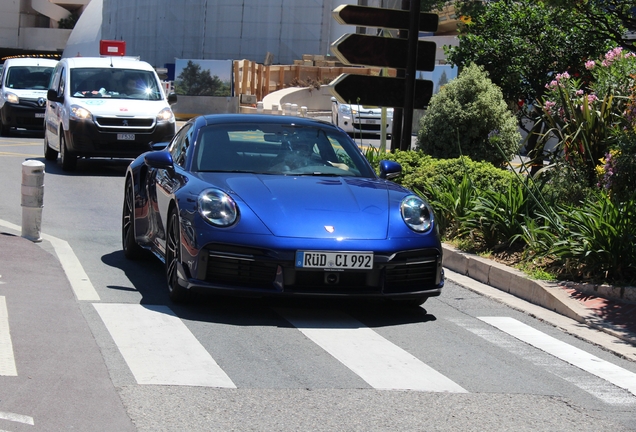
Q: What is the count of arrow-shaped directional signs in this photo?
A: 3